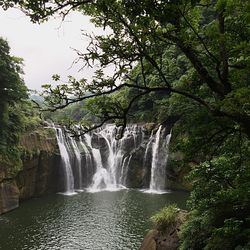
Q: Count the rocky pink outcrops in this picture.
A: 1